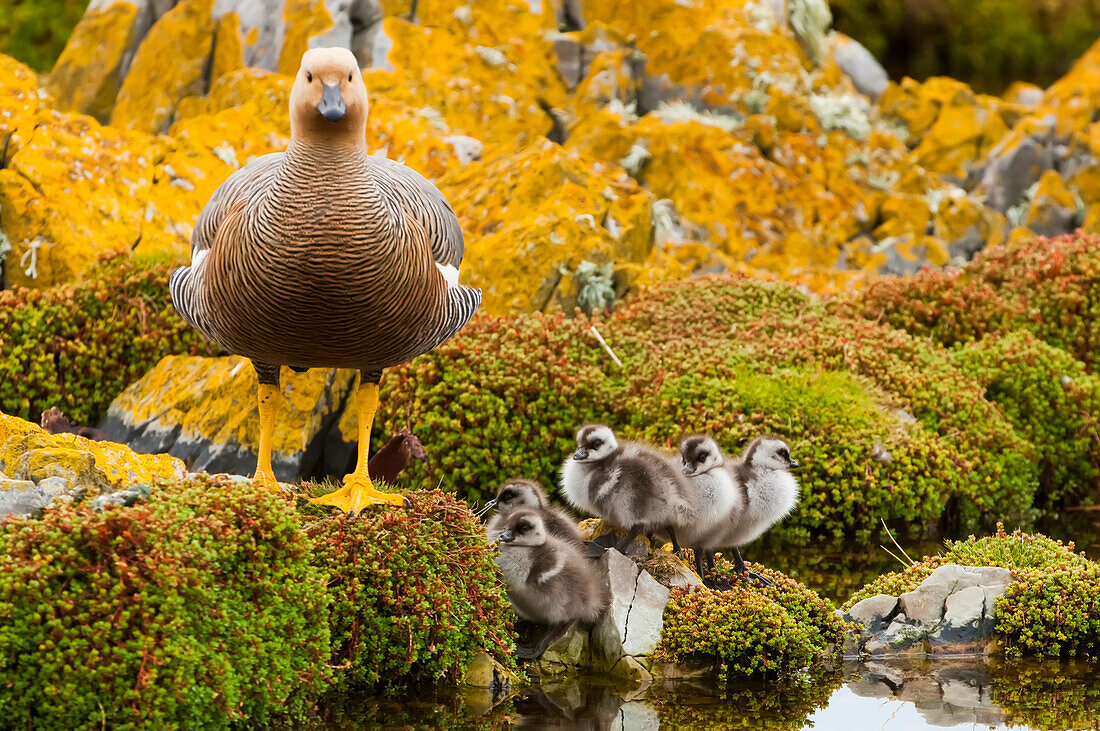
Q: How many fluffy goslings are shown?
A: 5